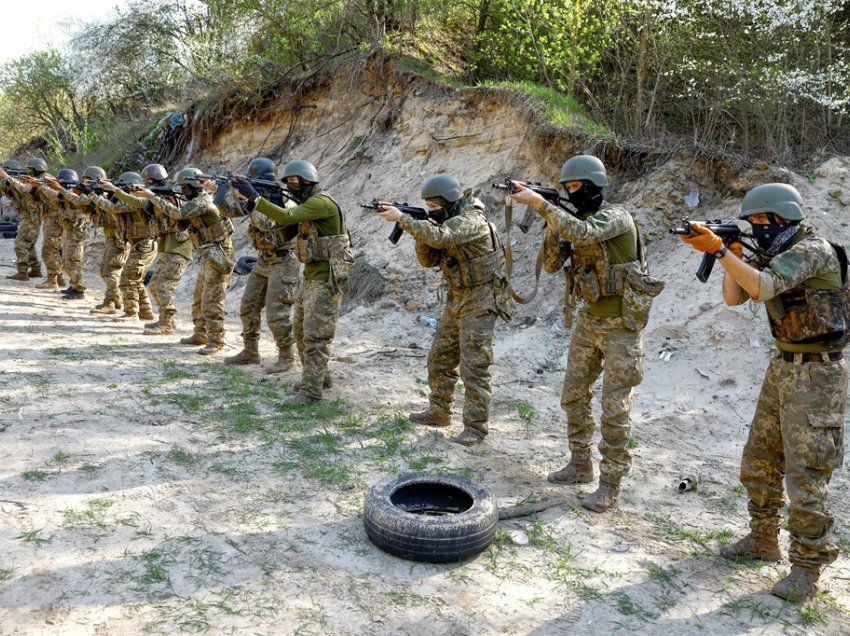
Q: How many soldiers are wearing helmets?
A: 12